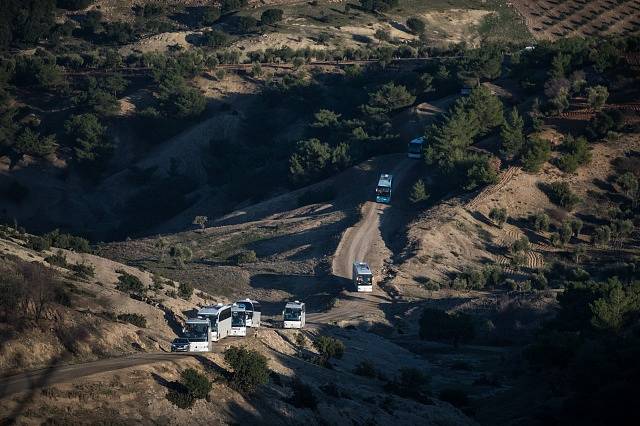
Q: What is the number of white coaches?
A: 6